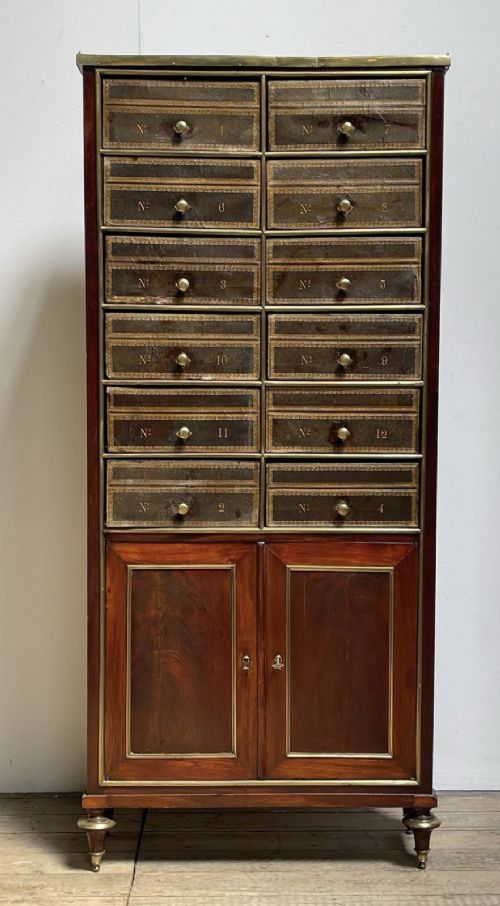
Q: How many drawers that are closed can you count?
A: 12